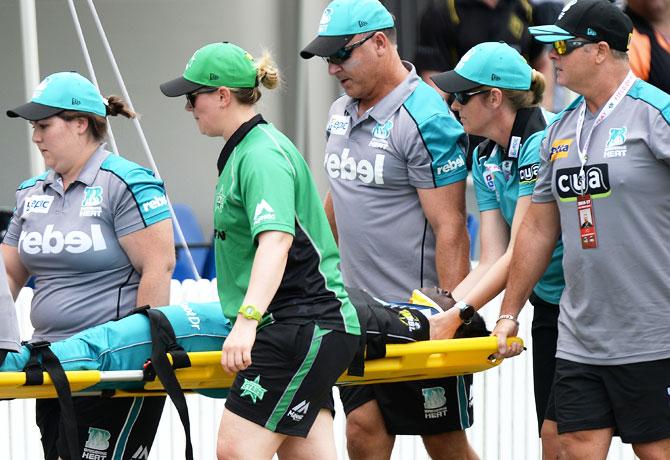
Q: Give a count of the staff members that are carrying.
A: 5